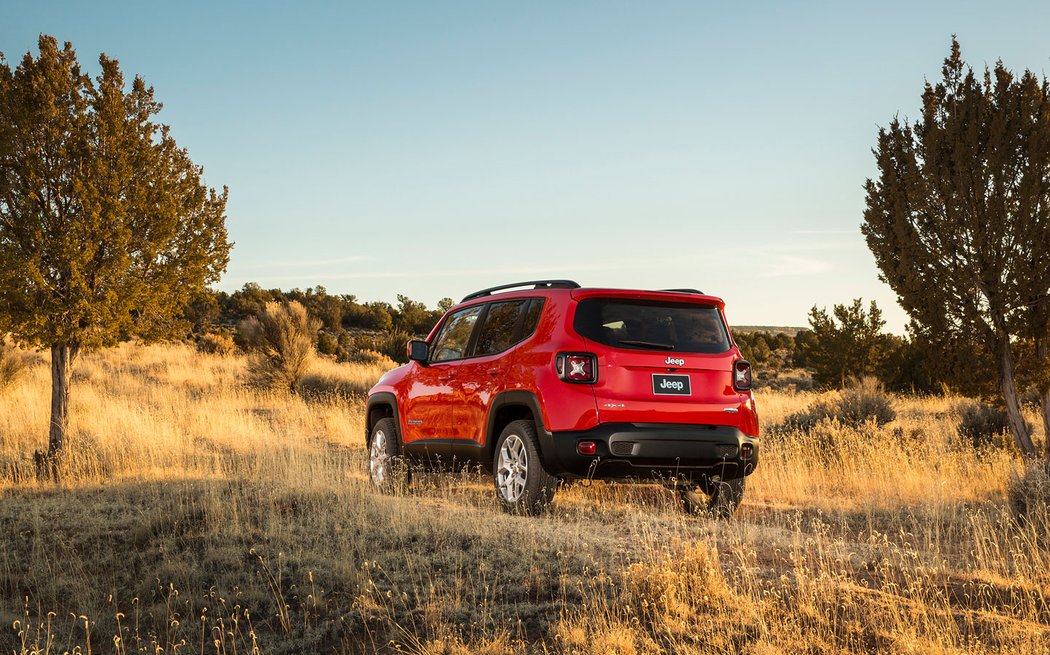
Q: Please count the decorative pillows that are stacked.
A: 0